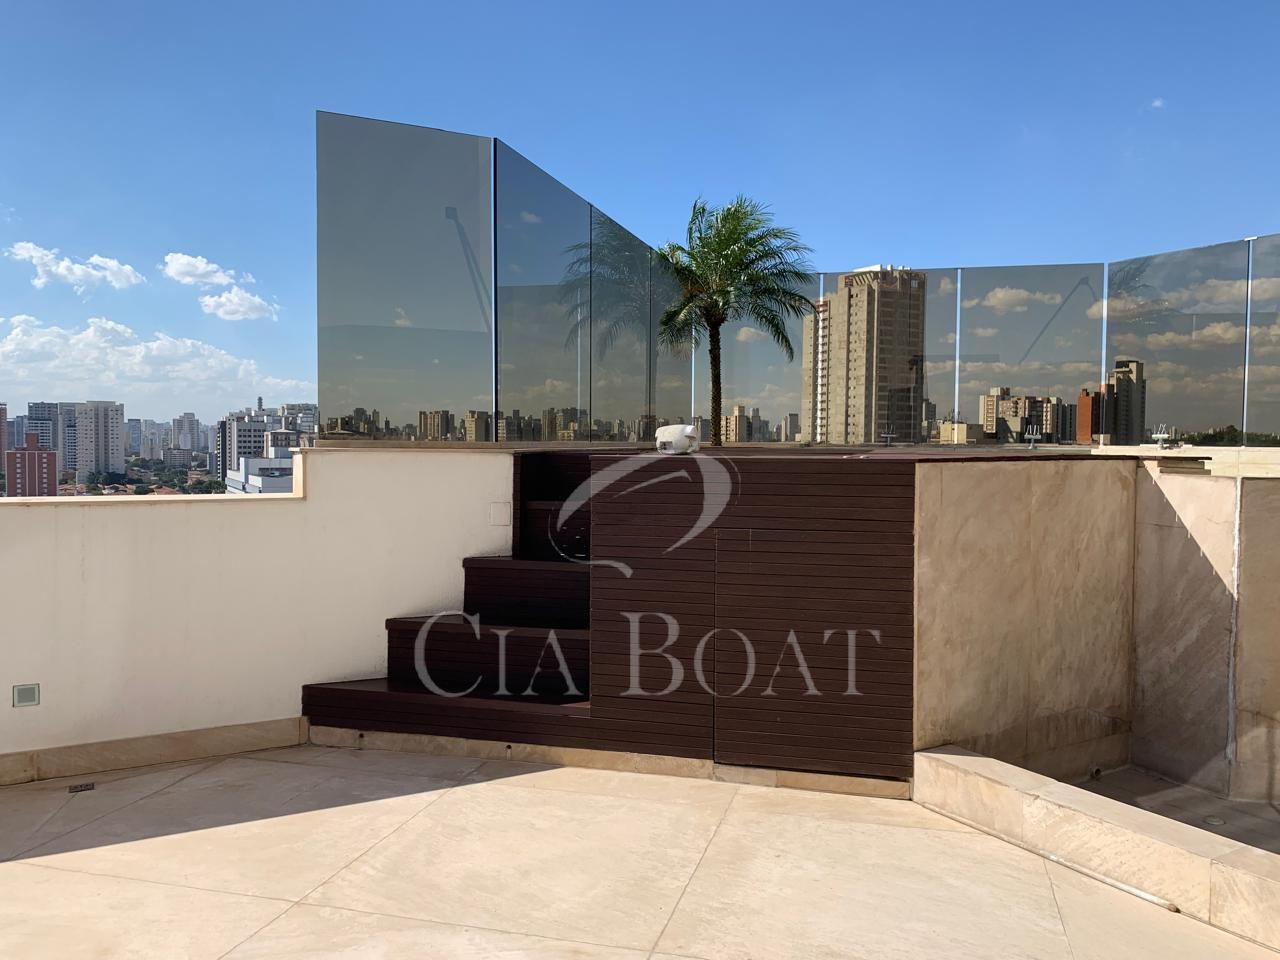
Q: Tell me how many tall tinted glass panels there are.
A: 9